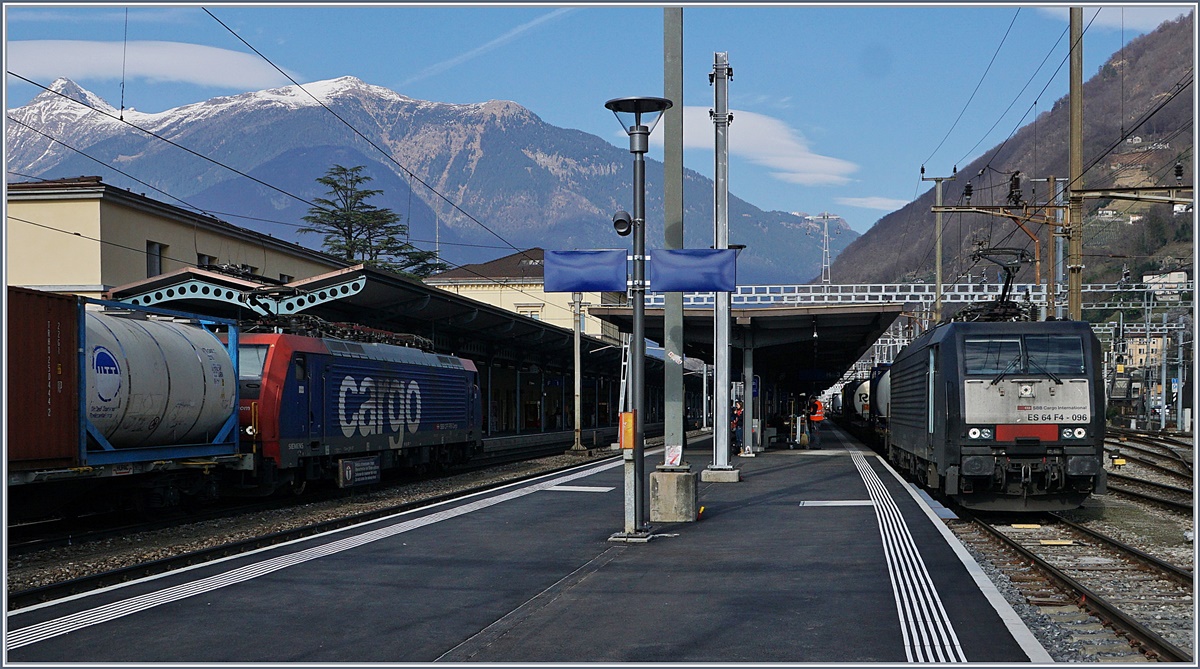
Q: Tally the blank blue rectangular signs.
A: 2